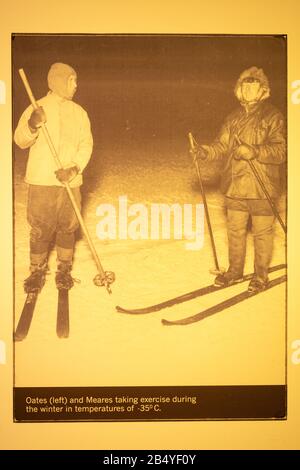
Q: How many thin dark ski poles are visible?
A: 2